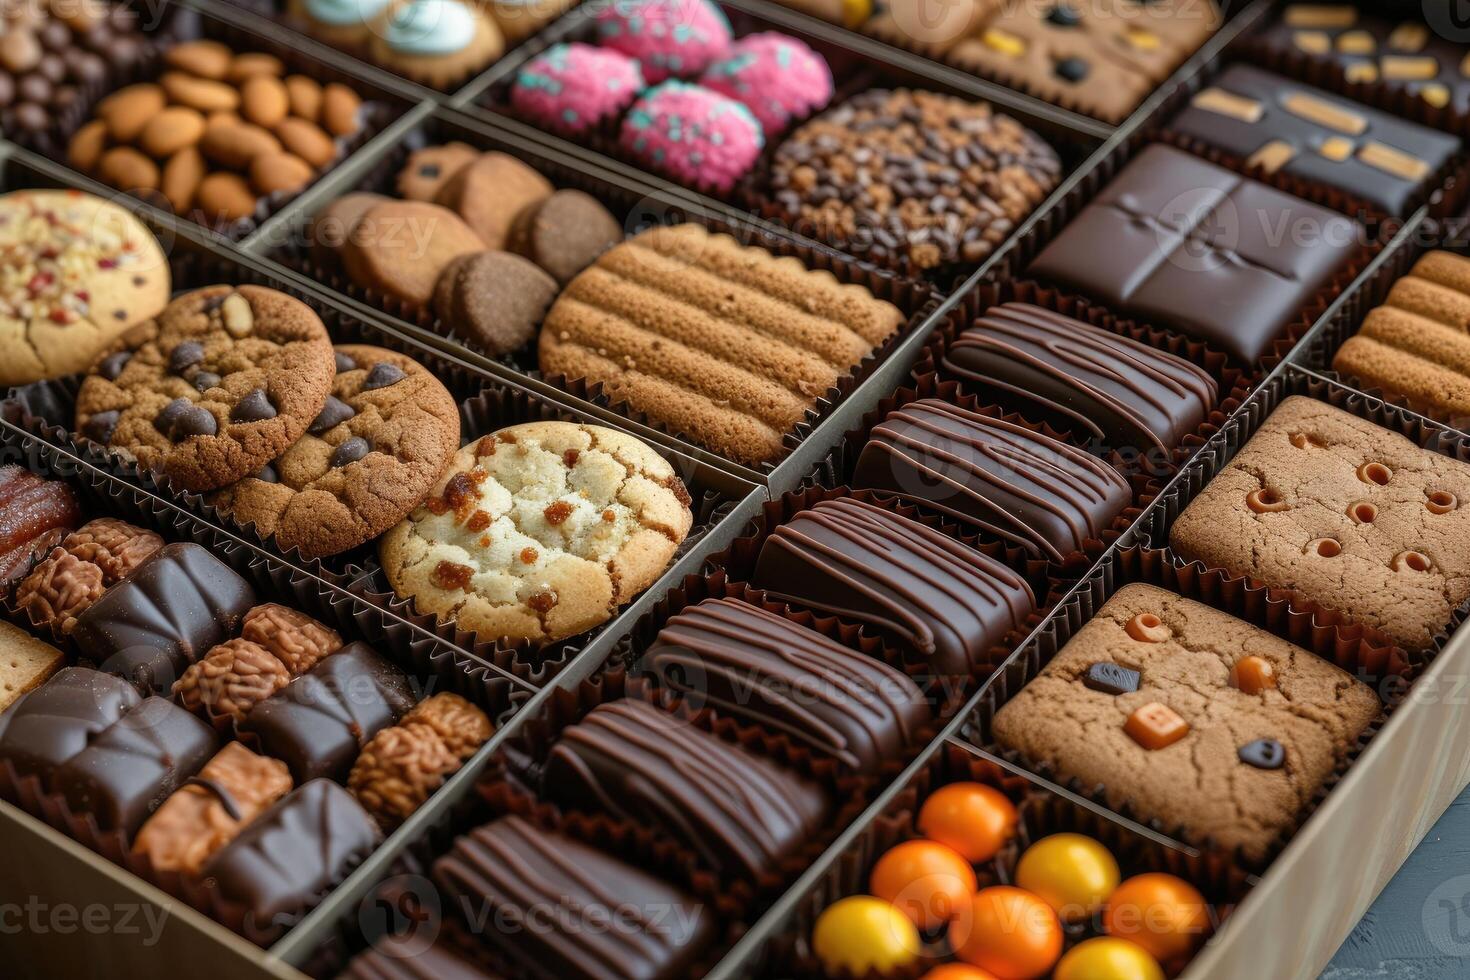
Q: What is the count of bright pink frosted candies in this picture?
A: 4